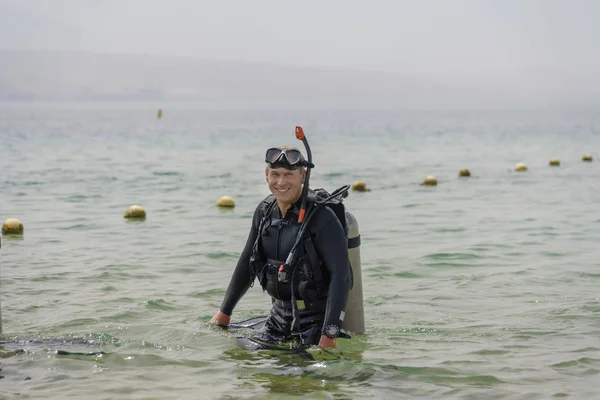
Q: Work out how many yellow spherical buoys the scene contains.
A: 9